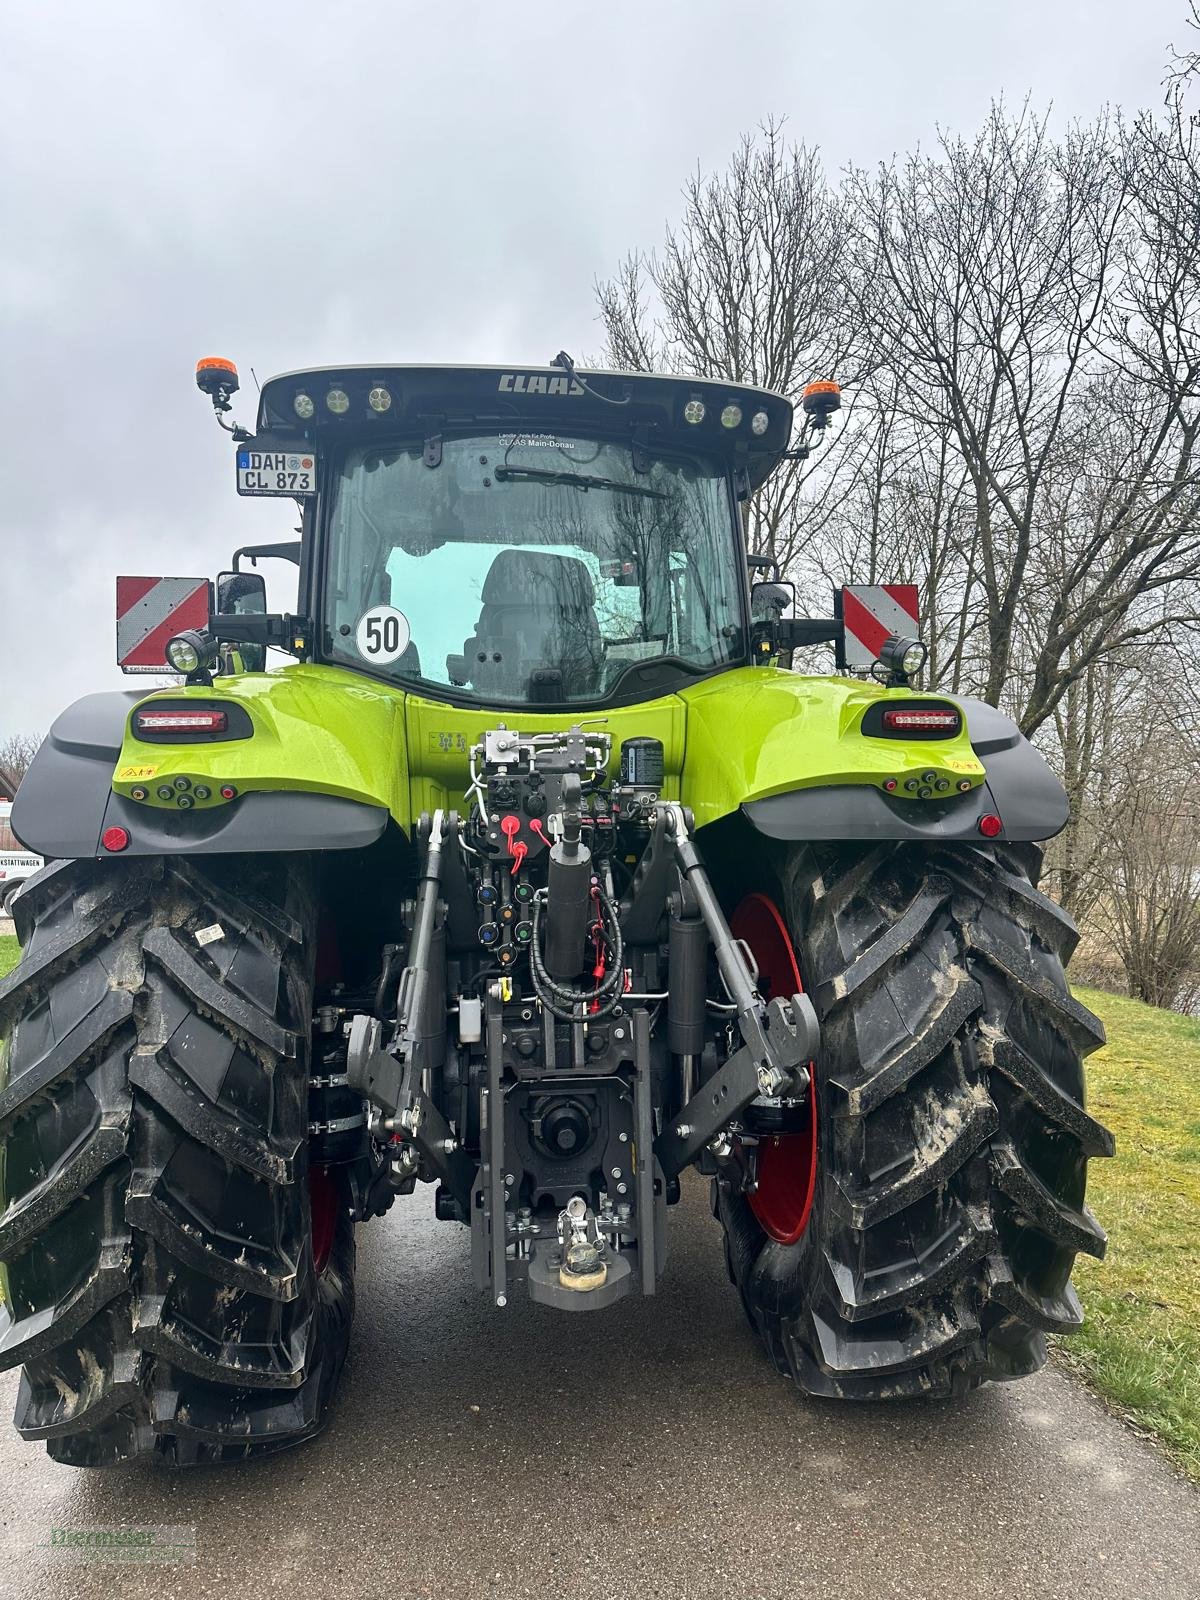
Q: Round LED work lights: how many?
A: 8